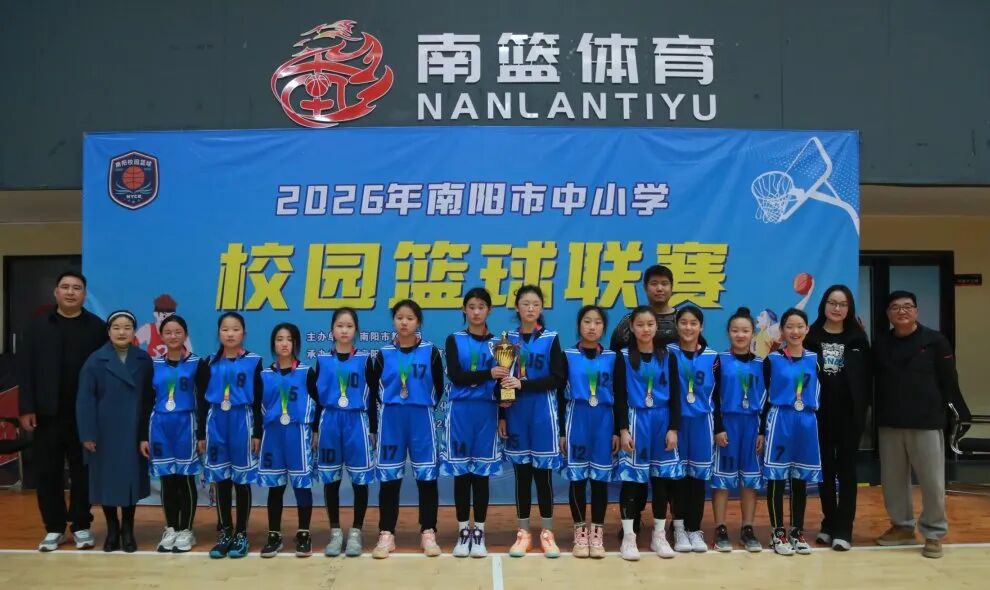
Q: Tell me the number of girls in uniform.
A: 12